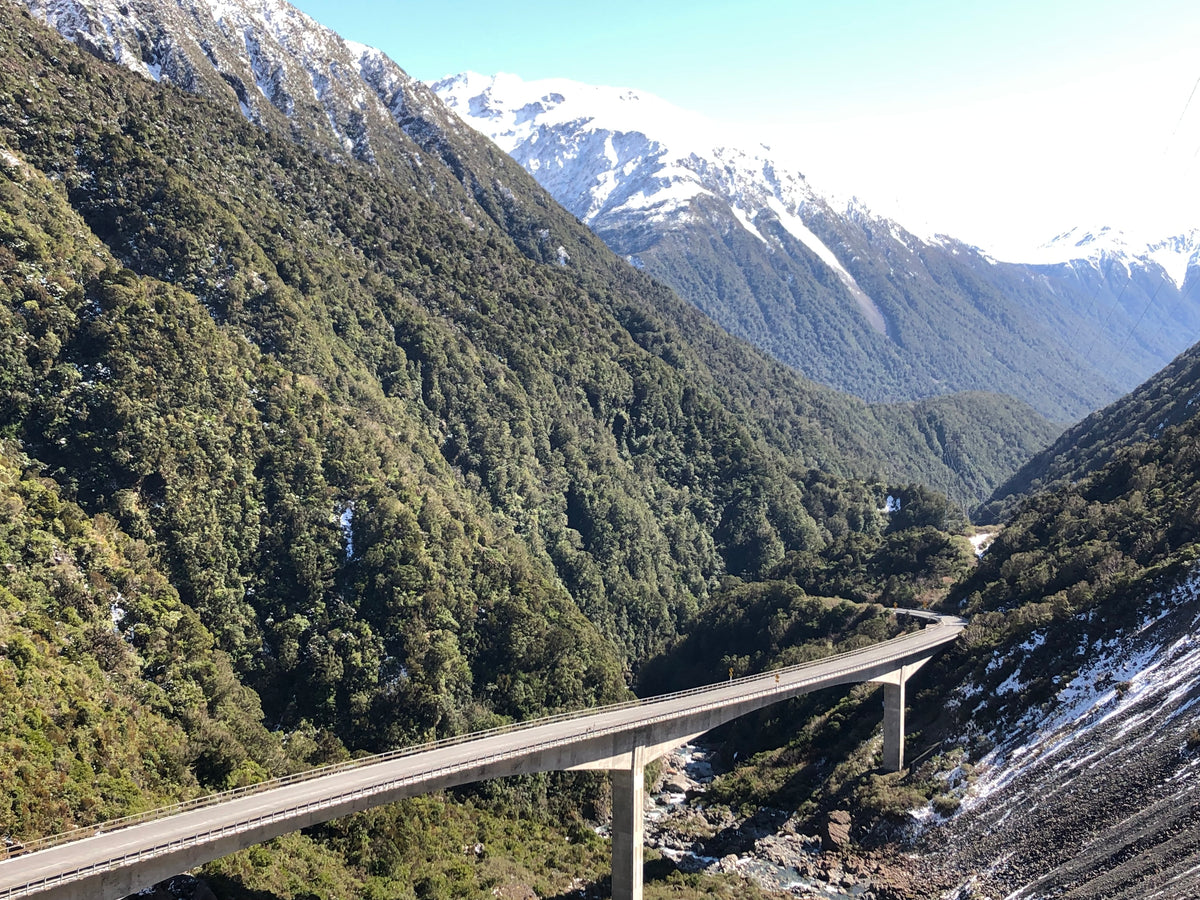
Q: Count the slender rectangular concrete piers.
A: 2